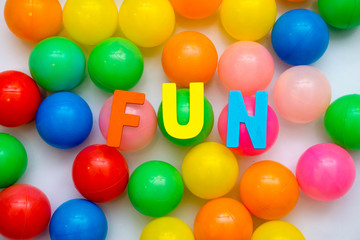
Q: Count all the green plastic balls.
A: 7